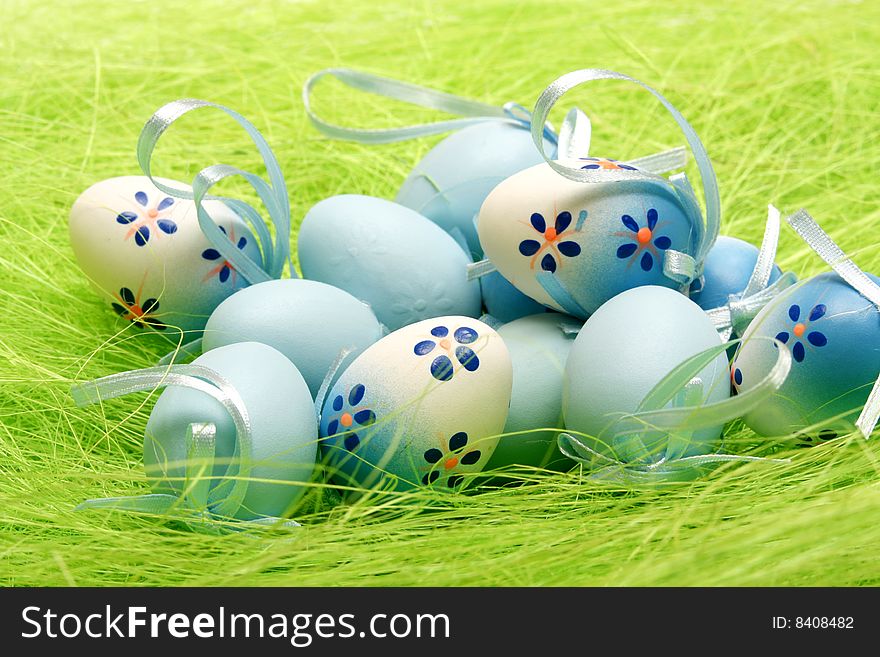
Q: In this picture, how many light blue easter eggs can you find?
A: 6